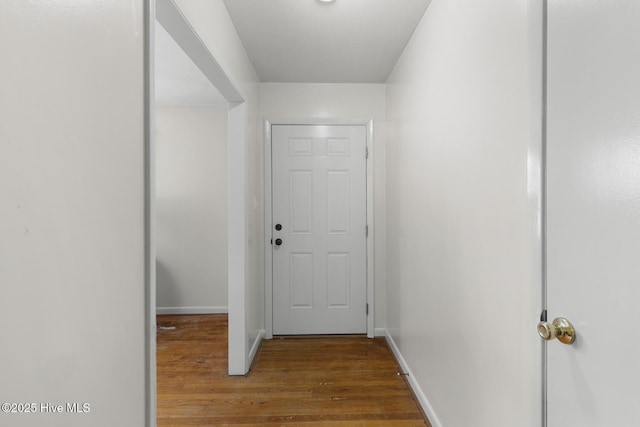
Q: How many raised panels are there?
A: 6